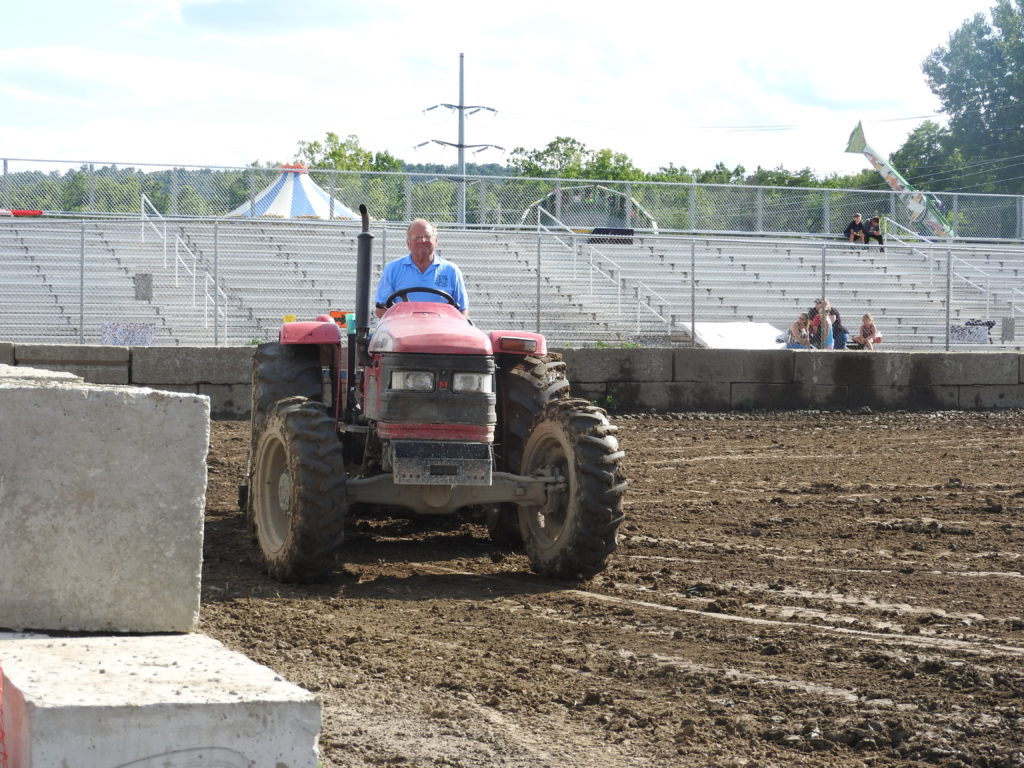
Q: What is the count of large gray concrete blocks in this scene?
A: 2